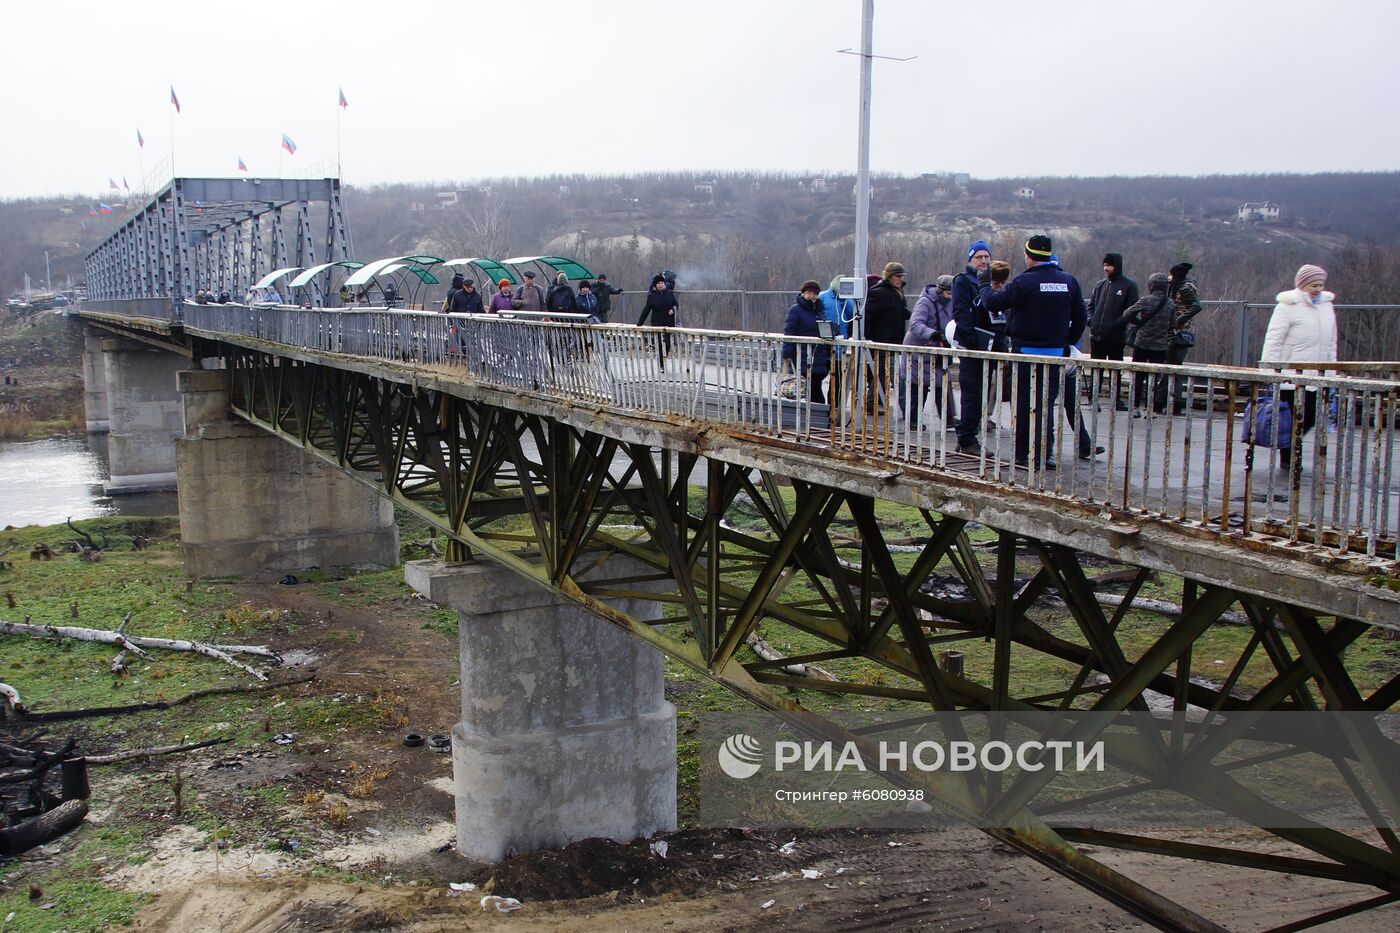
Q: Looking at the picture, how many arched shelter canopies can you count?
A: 6